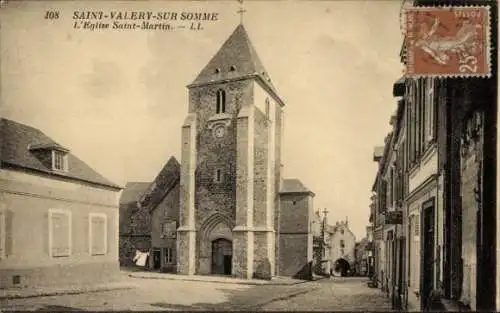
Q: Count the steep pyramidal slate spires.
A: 1